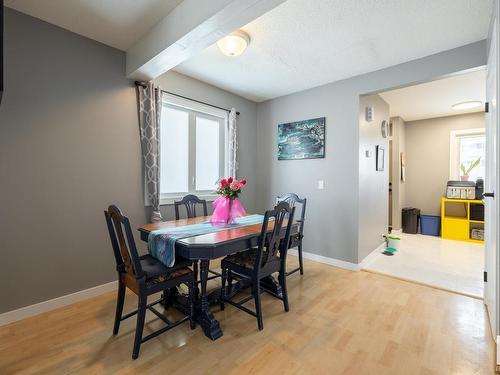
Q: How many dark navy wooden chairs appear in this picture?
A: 4